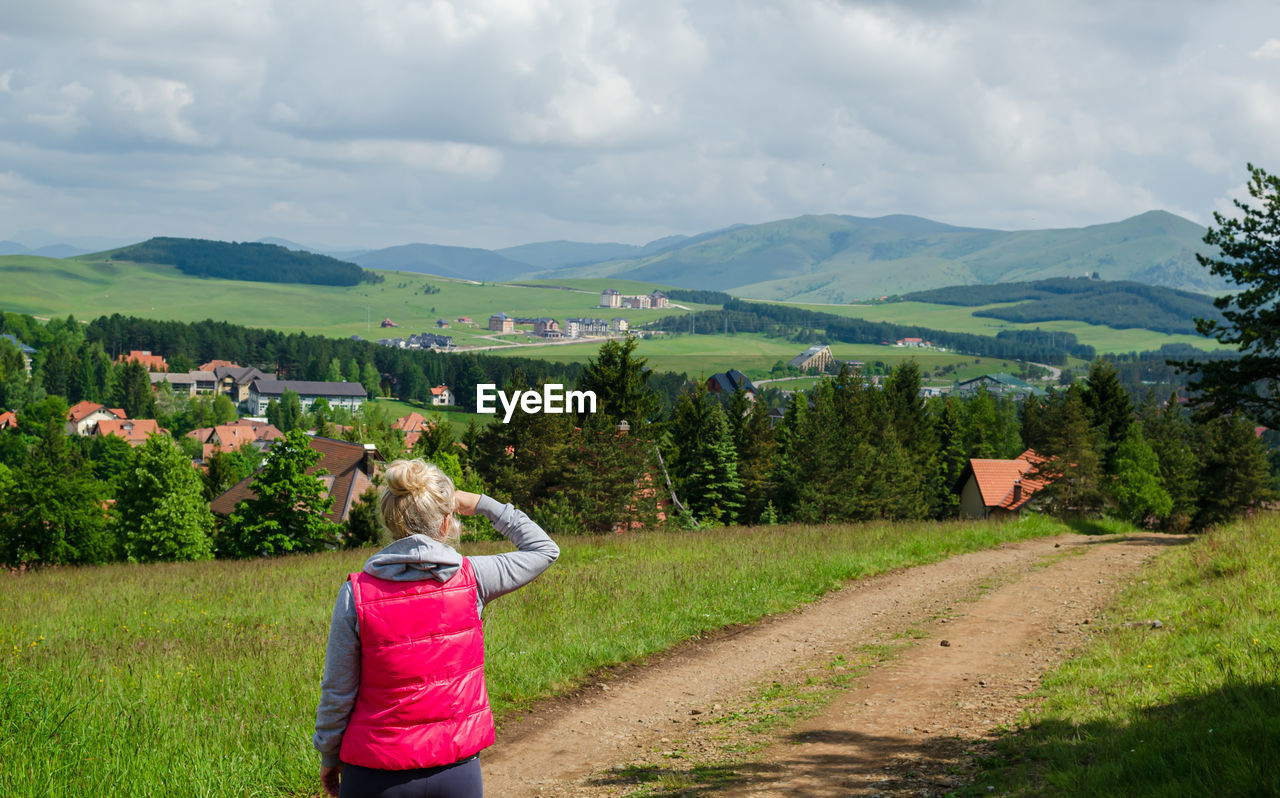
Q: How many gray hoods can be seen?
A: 1